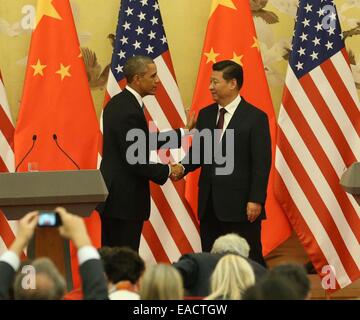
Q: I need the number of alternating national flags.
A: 5